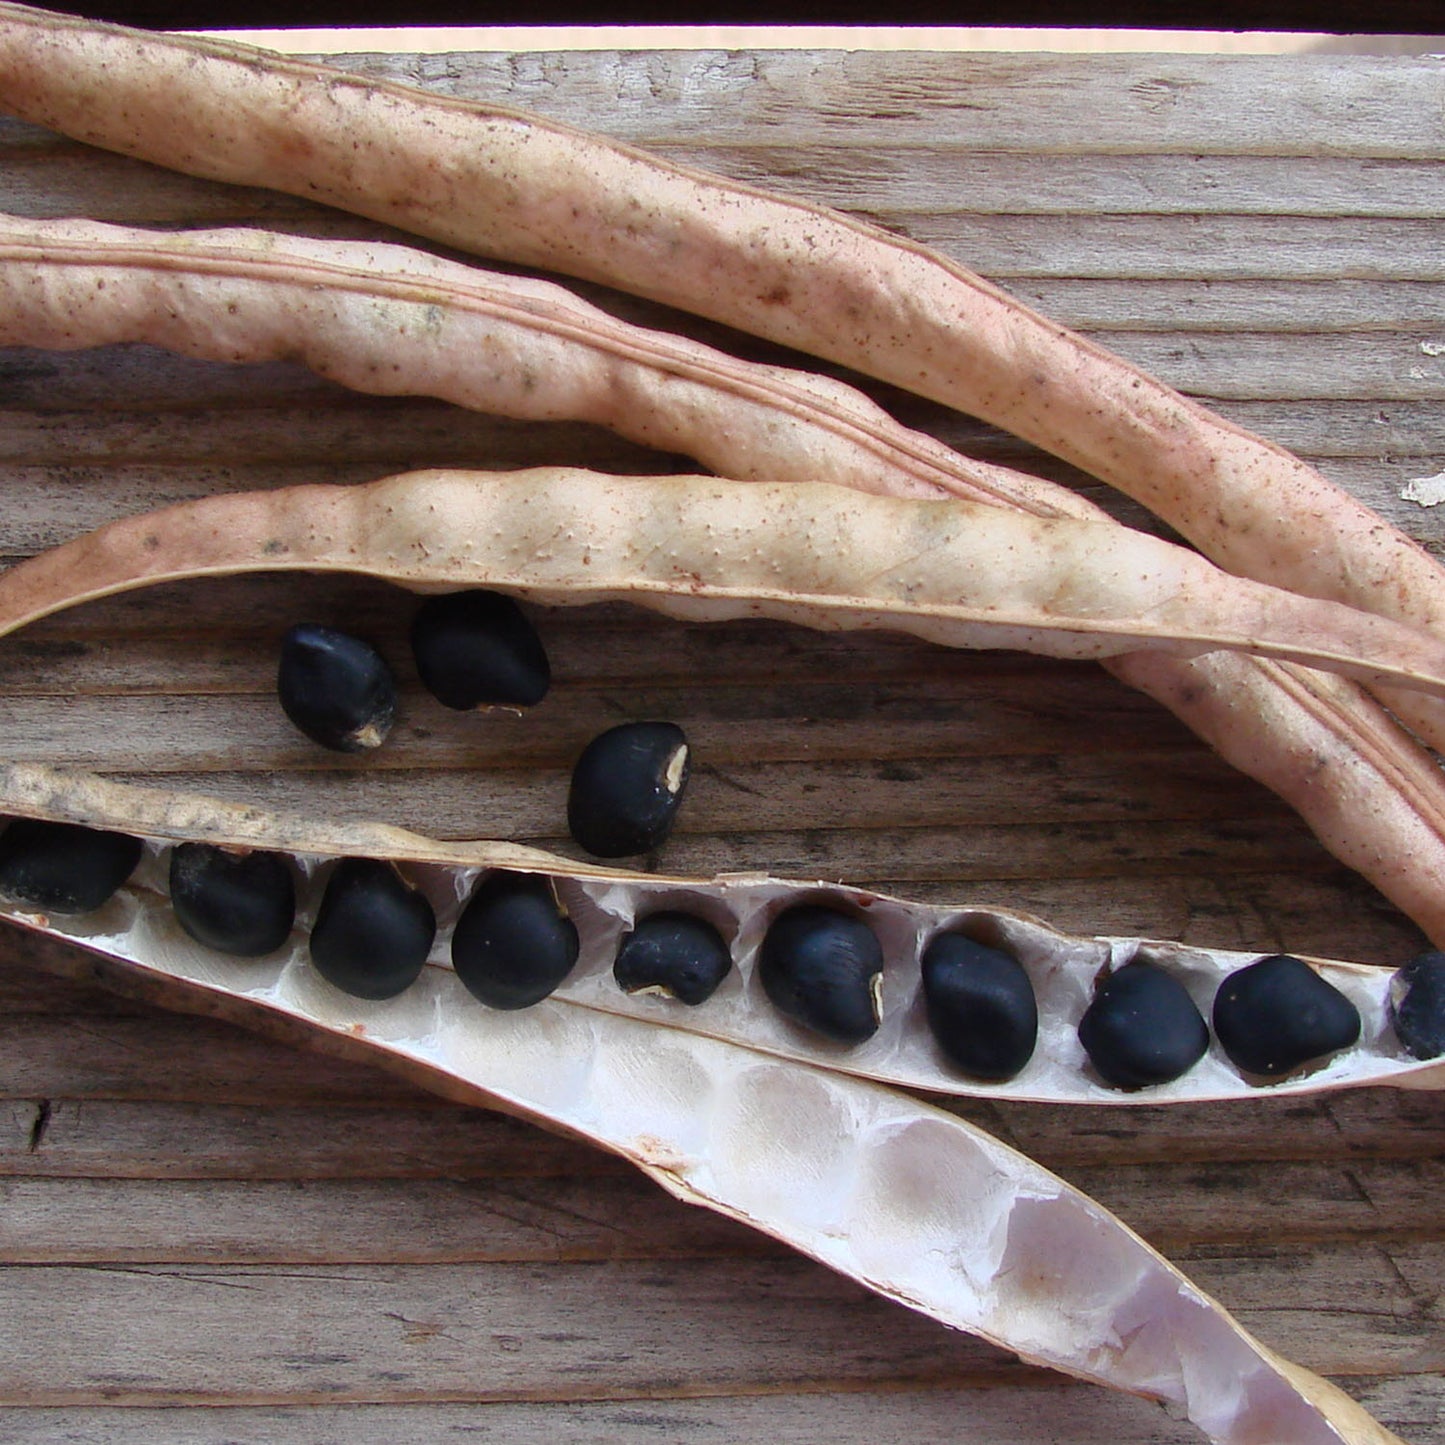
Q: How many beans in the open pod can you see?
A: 10